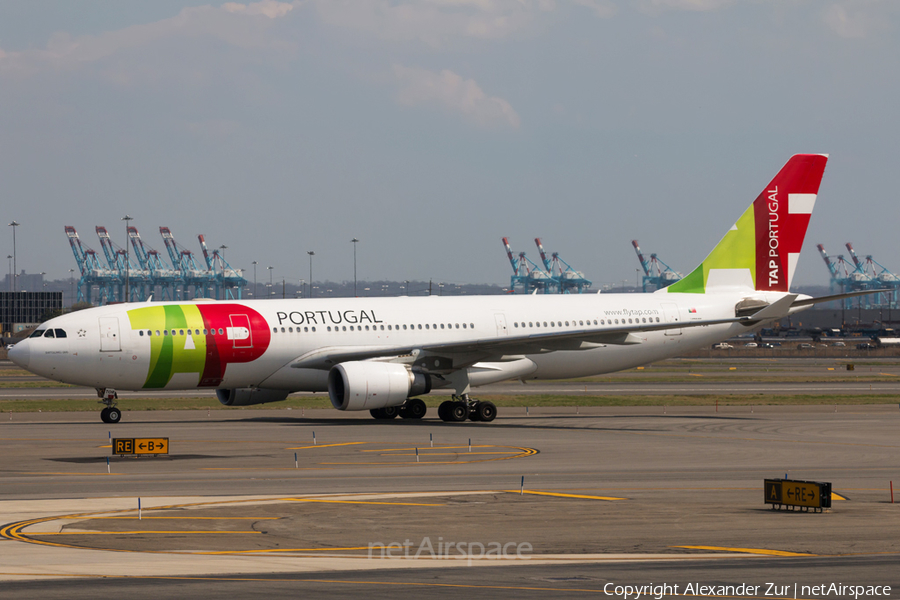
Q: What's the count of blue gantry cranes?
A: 10